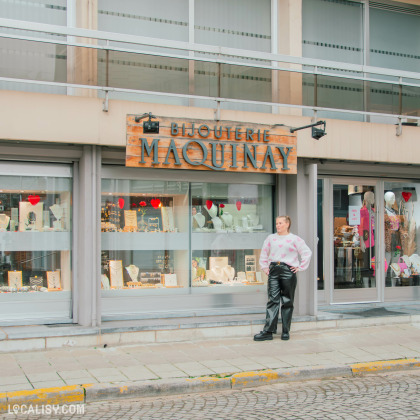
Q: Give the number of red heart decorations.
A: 6